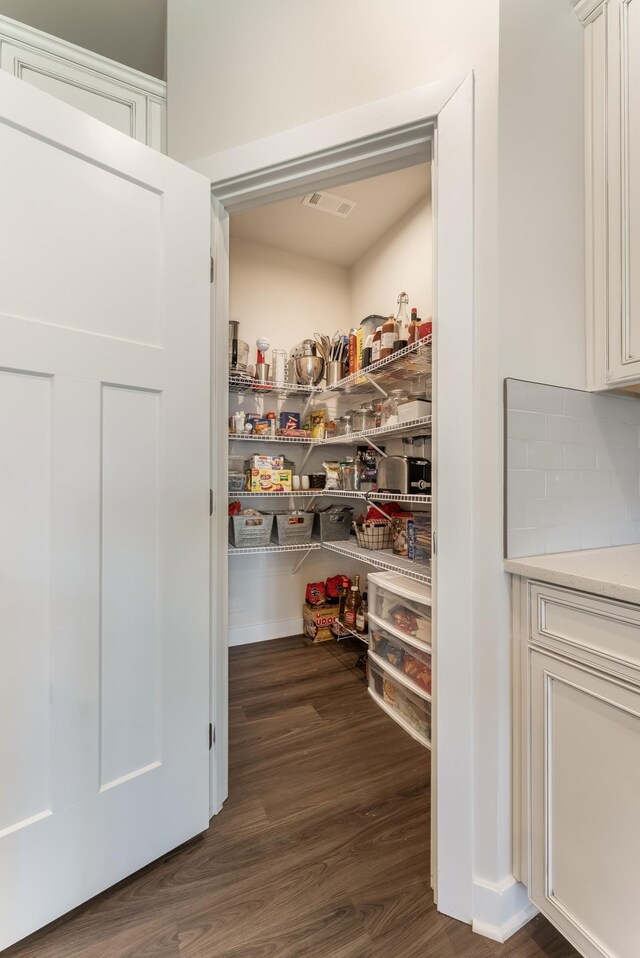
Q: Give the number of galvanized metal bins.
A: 3